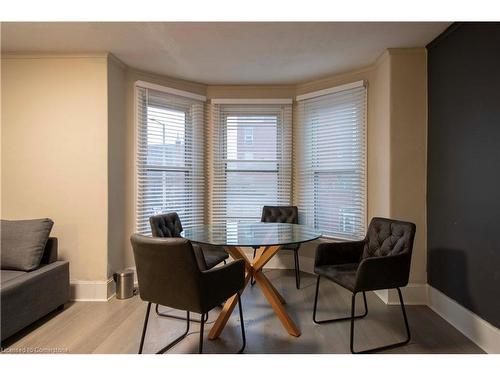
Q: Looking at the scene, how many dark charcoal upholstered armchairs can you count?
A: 4